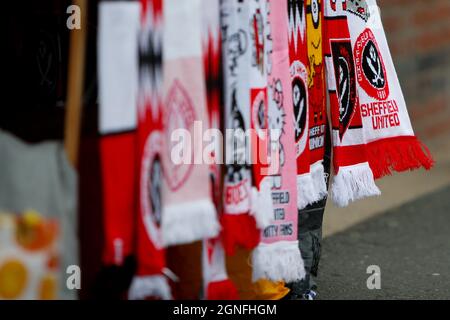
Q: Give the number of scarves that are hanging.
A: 11